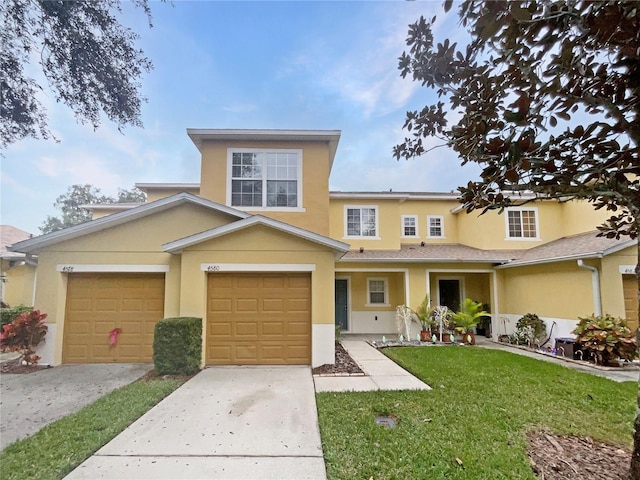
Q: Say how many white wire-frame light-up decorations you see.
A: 2